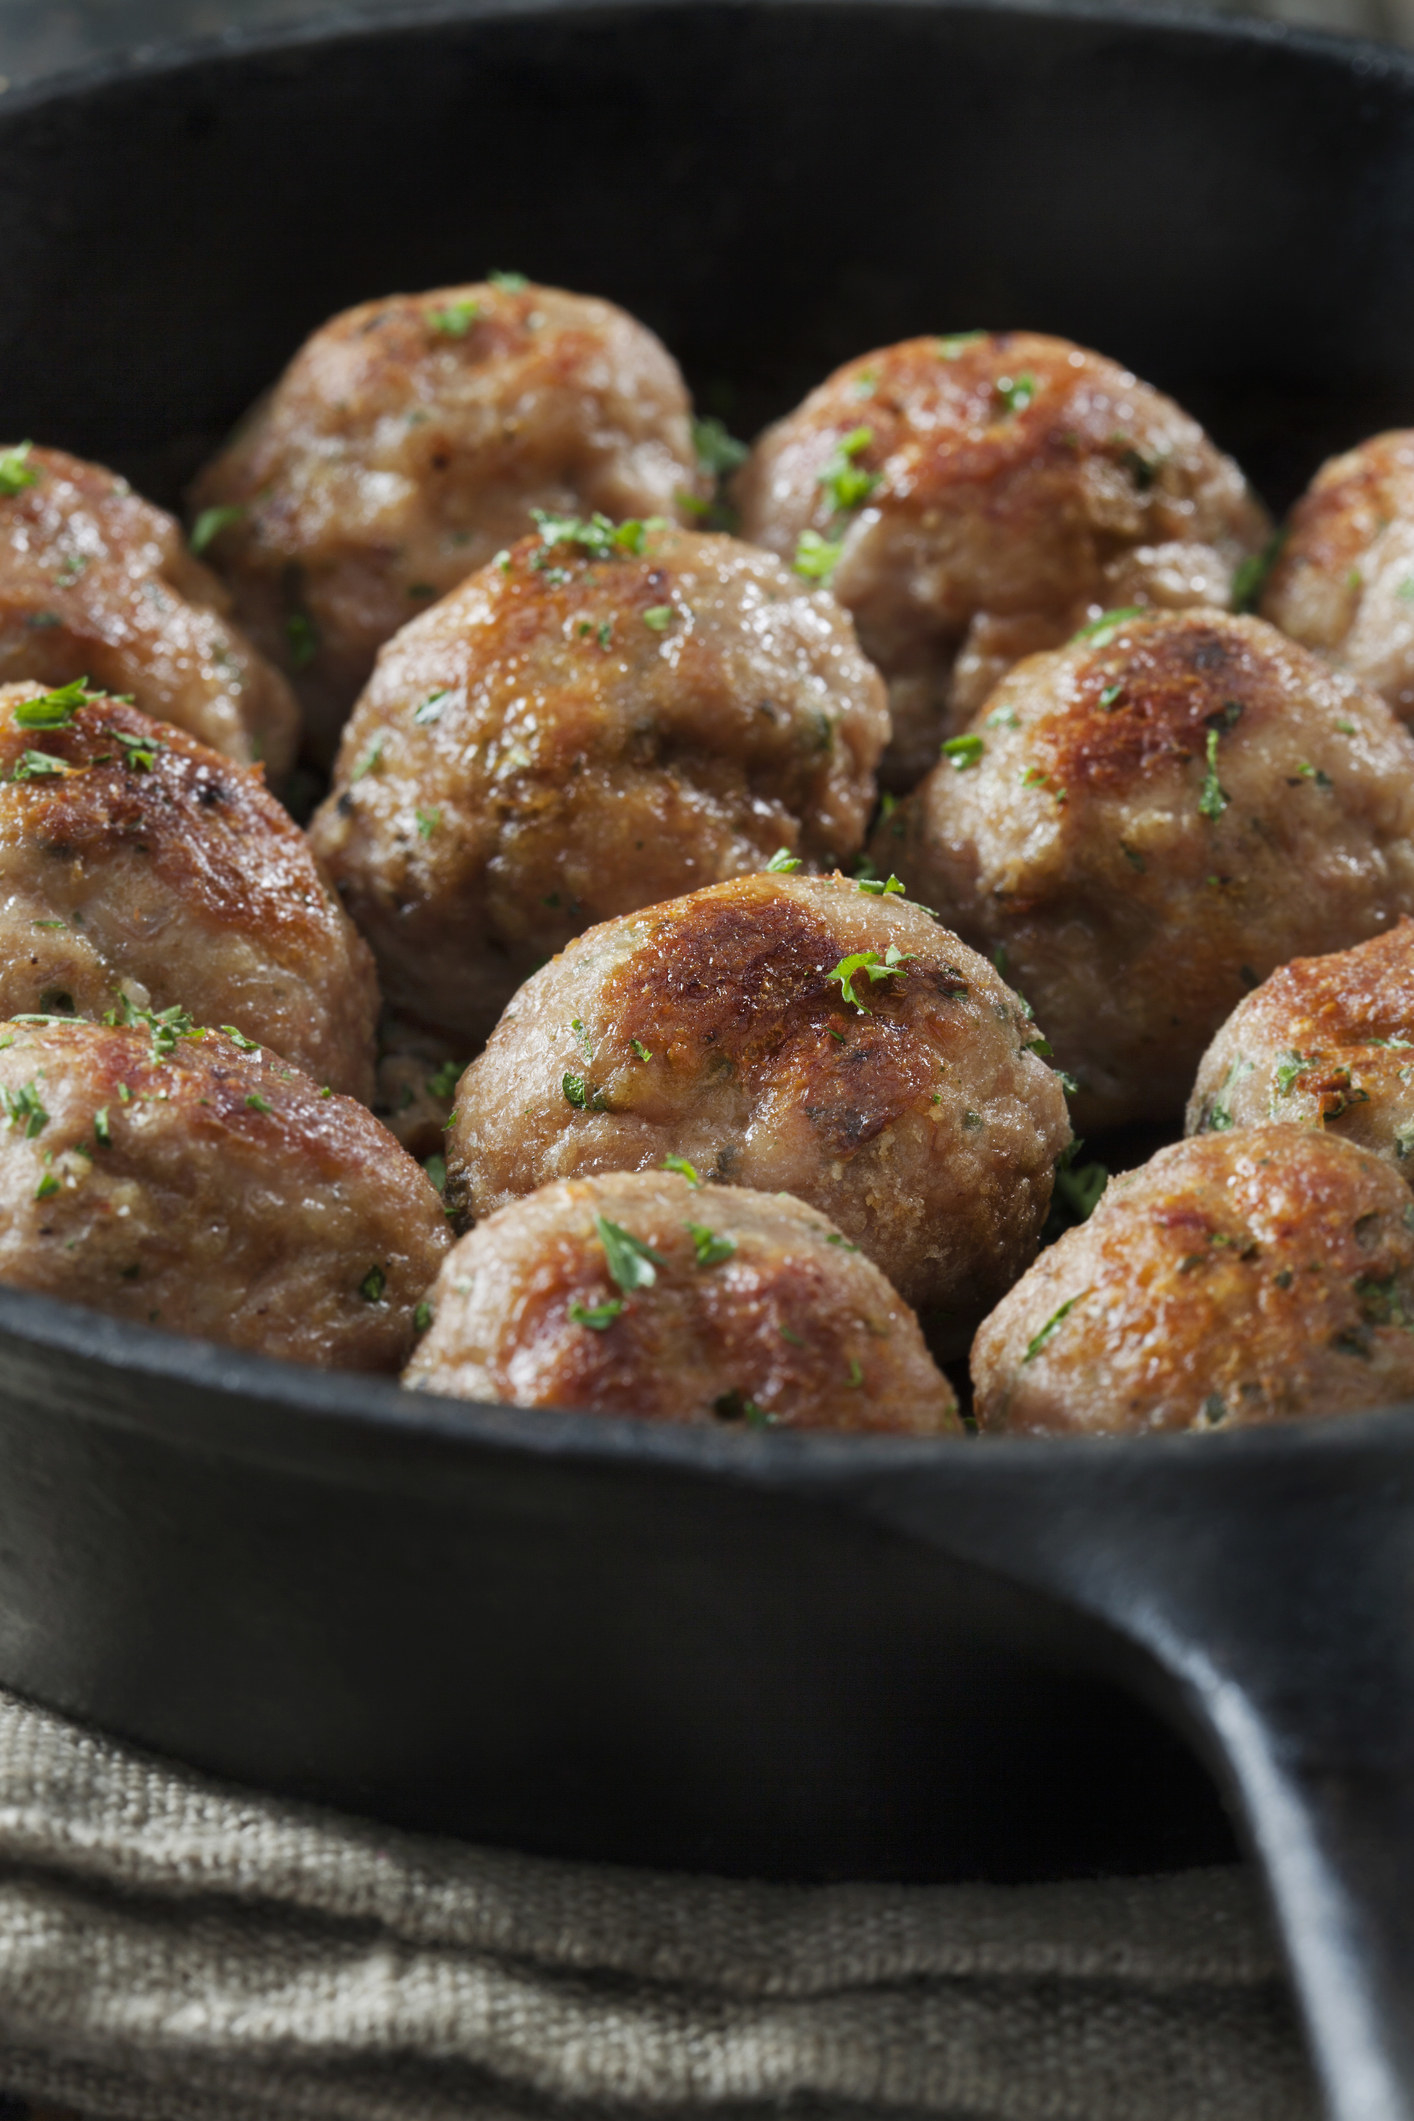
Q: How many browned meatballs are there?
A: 12